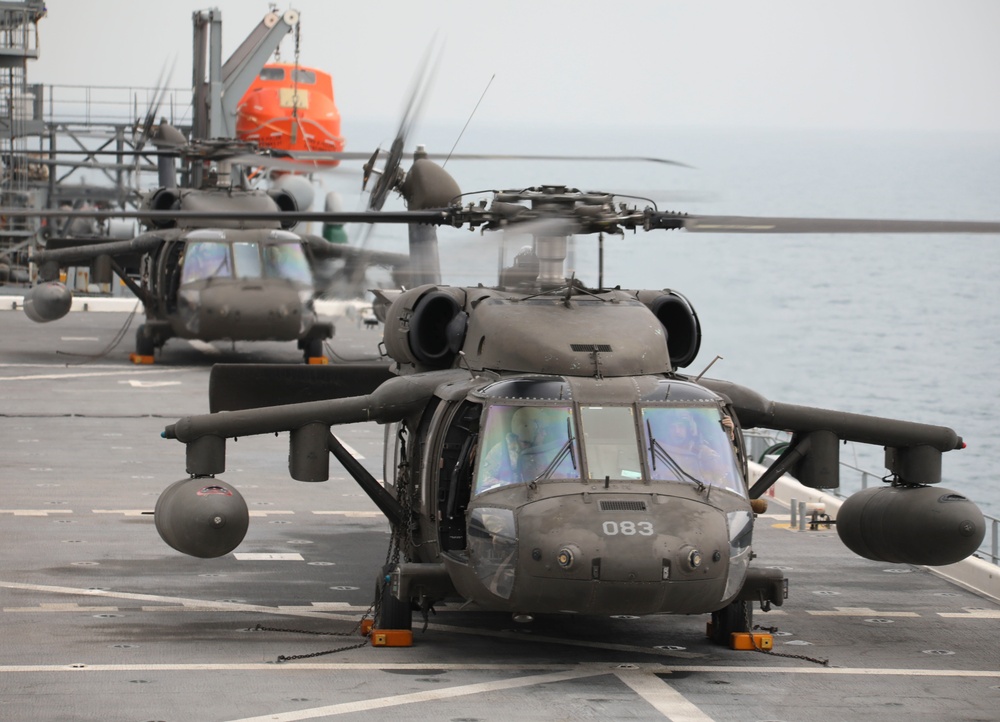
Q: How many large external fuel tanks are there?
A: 3